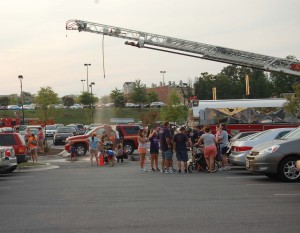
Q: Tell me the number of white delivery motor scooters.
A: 0